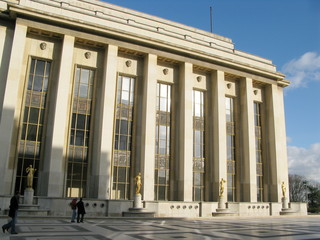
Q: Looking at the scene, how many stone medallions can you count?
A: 7